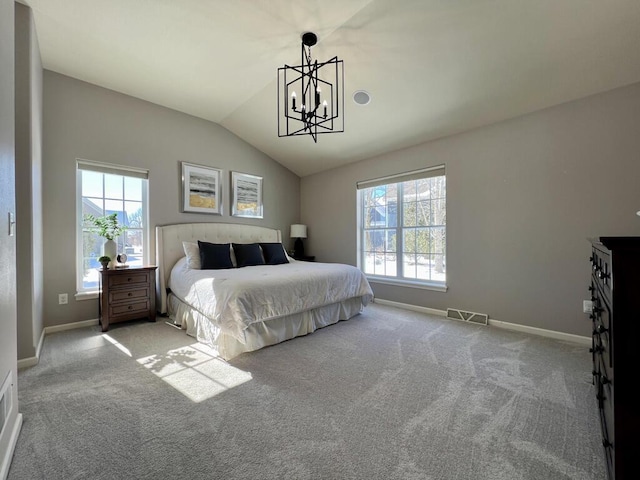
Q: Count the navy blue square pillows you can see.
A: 3